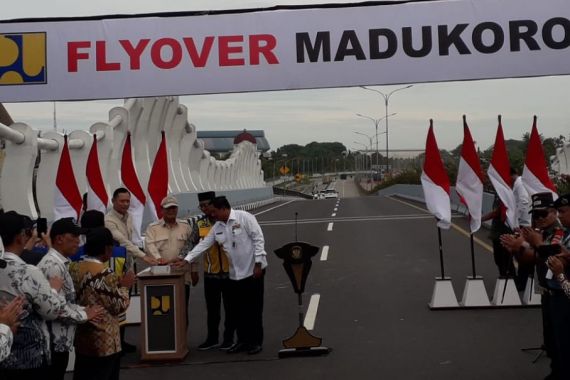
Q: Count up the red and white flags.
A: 8